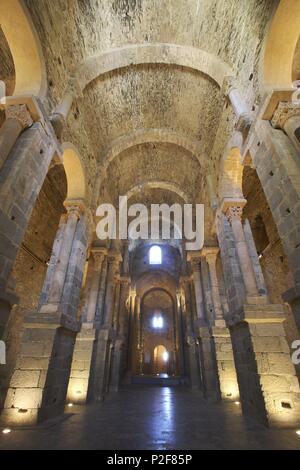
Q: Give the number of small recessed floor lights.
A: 4